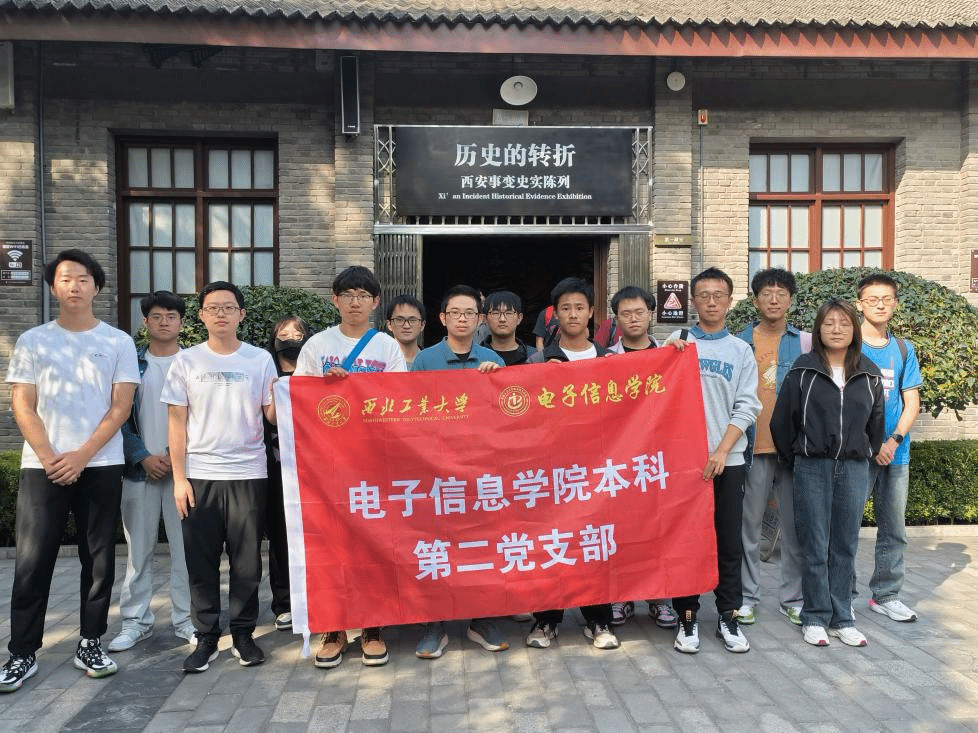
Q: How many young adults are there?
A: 14